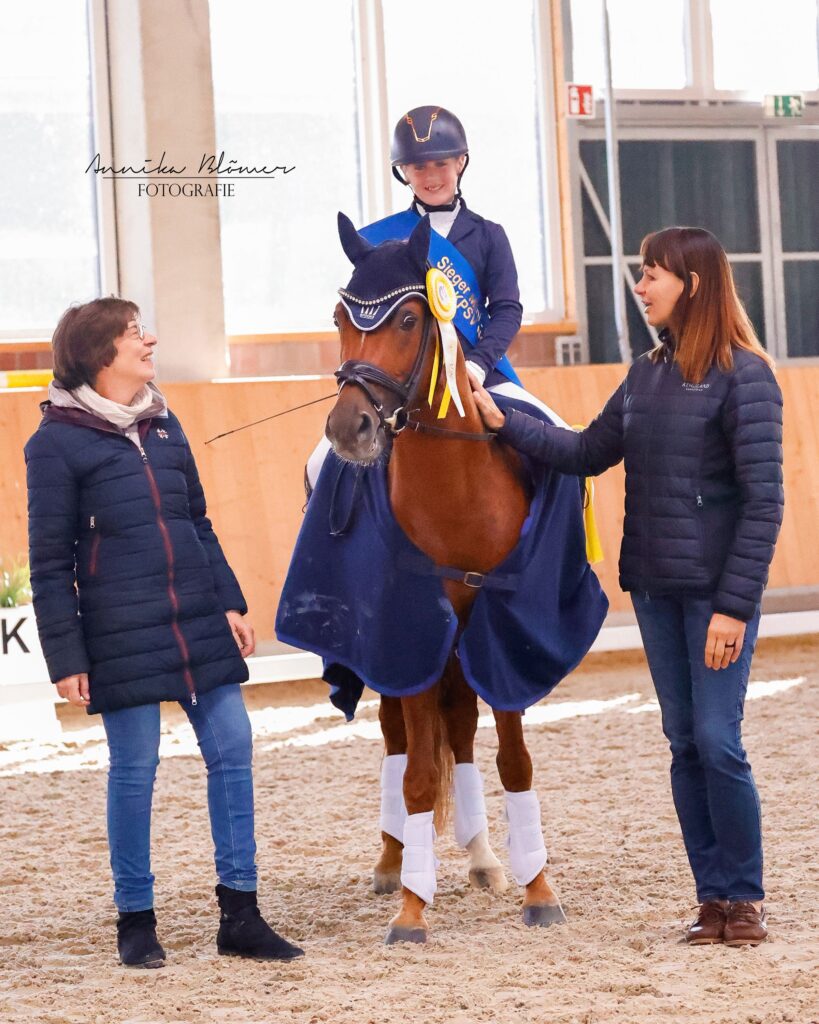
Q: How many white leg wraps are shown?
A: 4